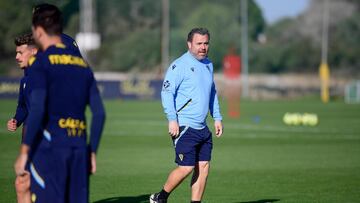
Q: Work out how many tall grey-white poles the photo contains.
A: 4